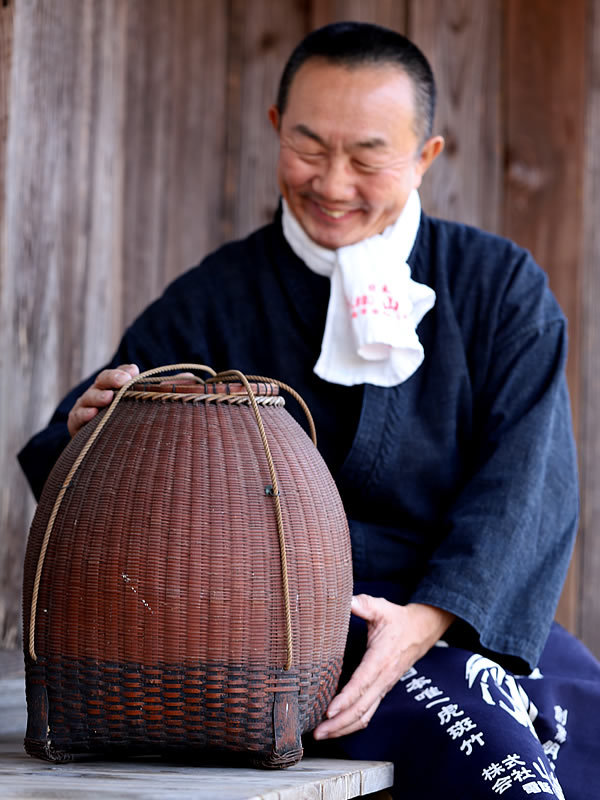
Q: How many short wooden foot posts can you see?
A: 2